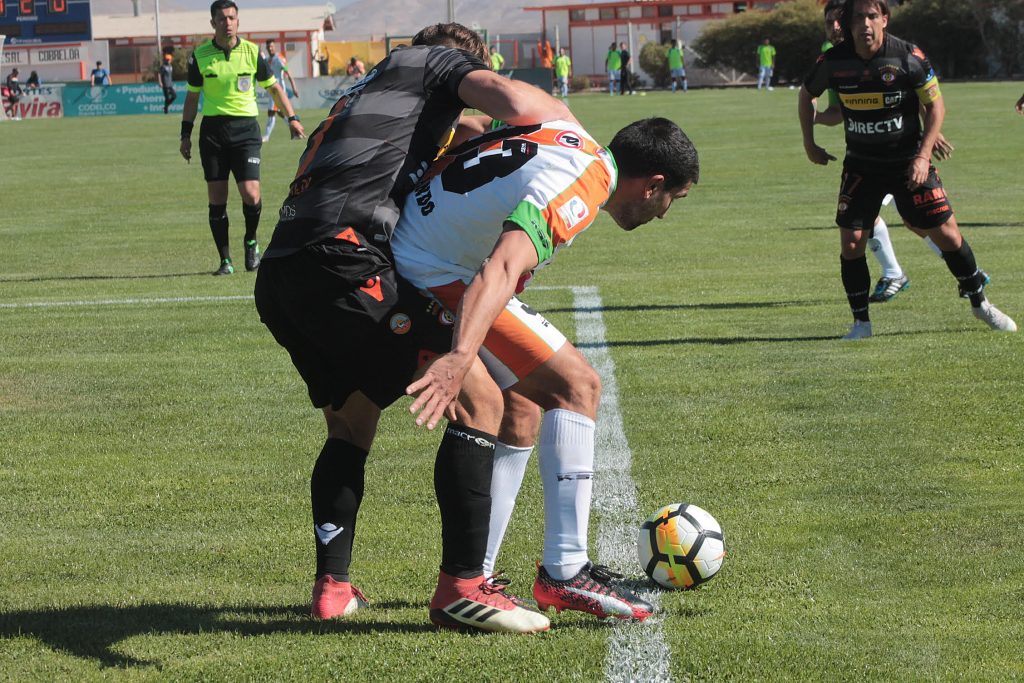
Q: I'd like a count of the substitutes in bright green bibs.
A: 5